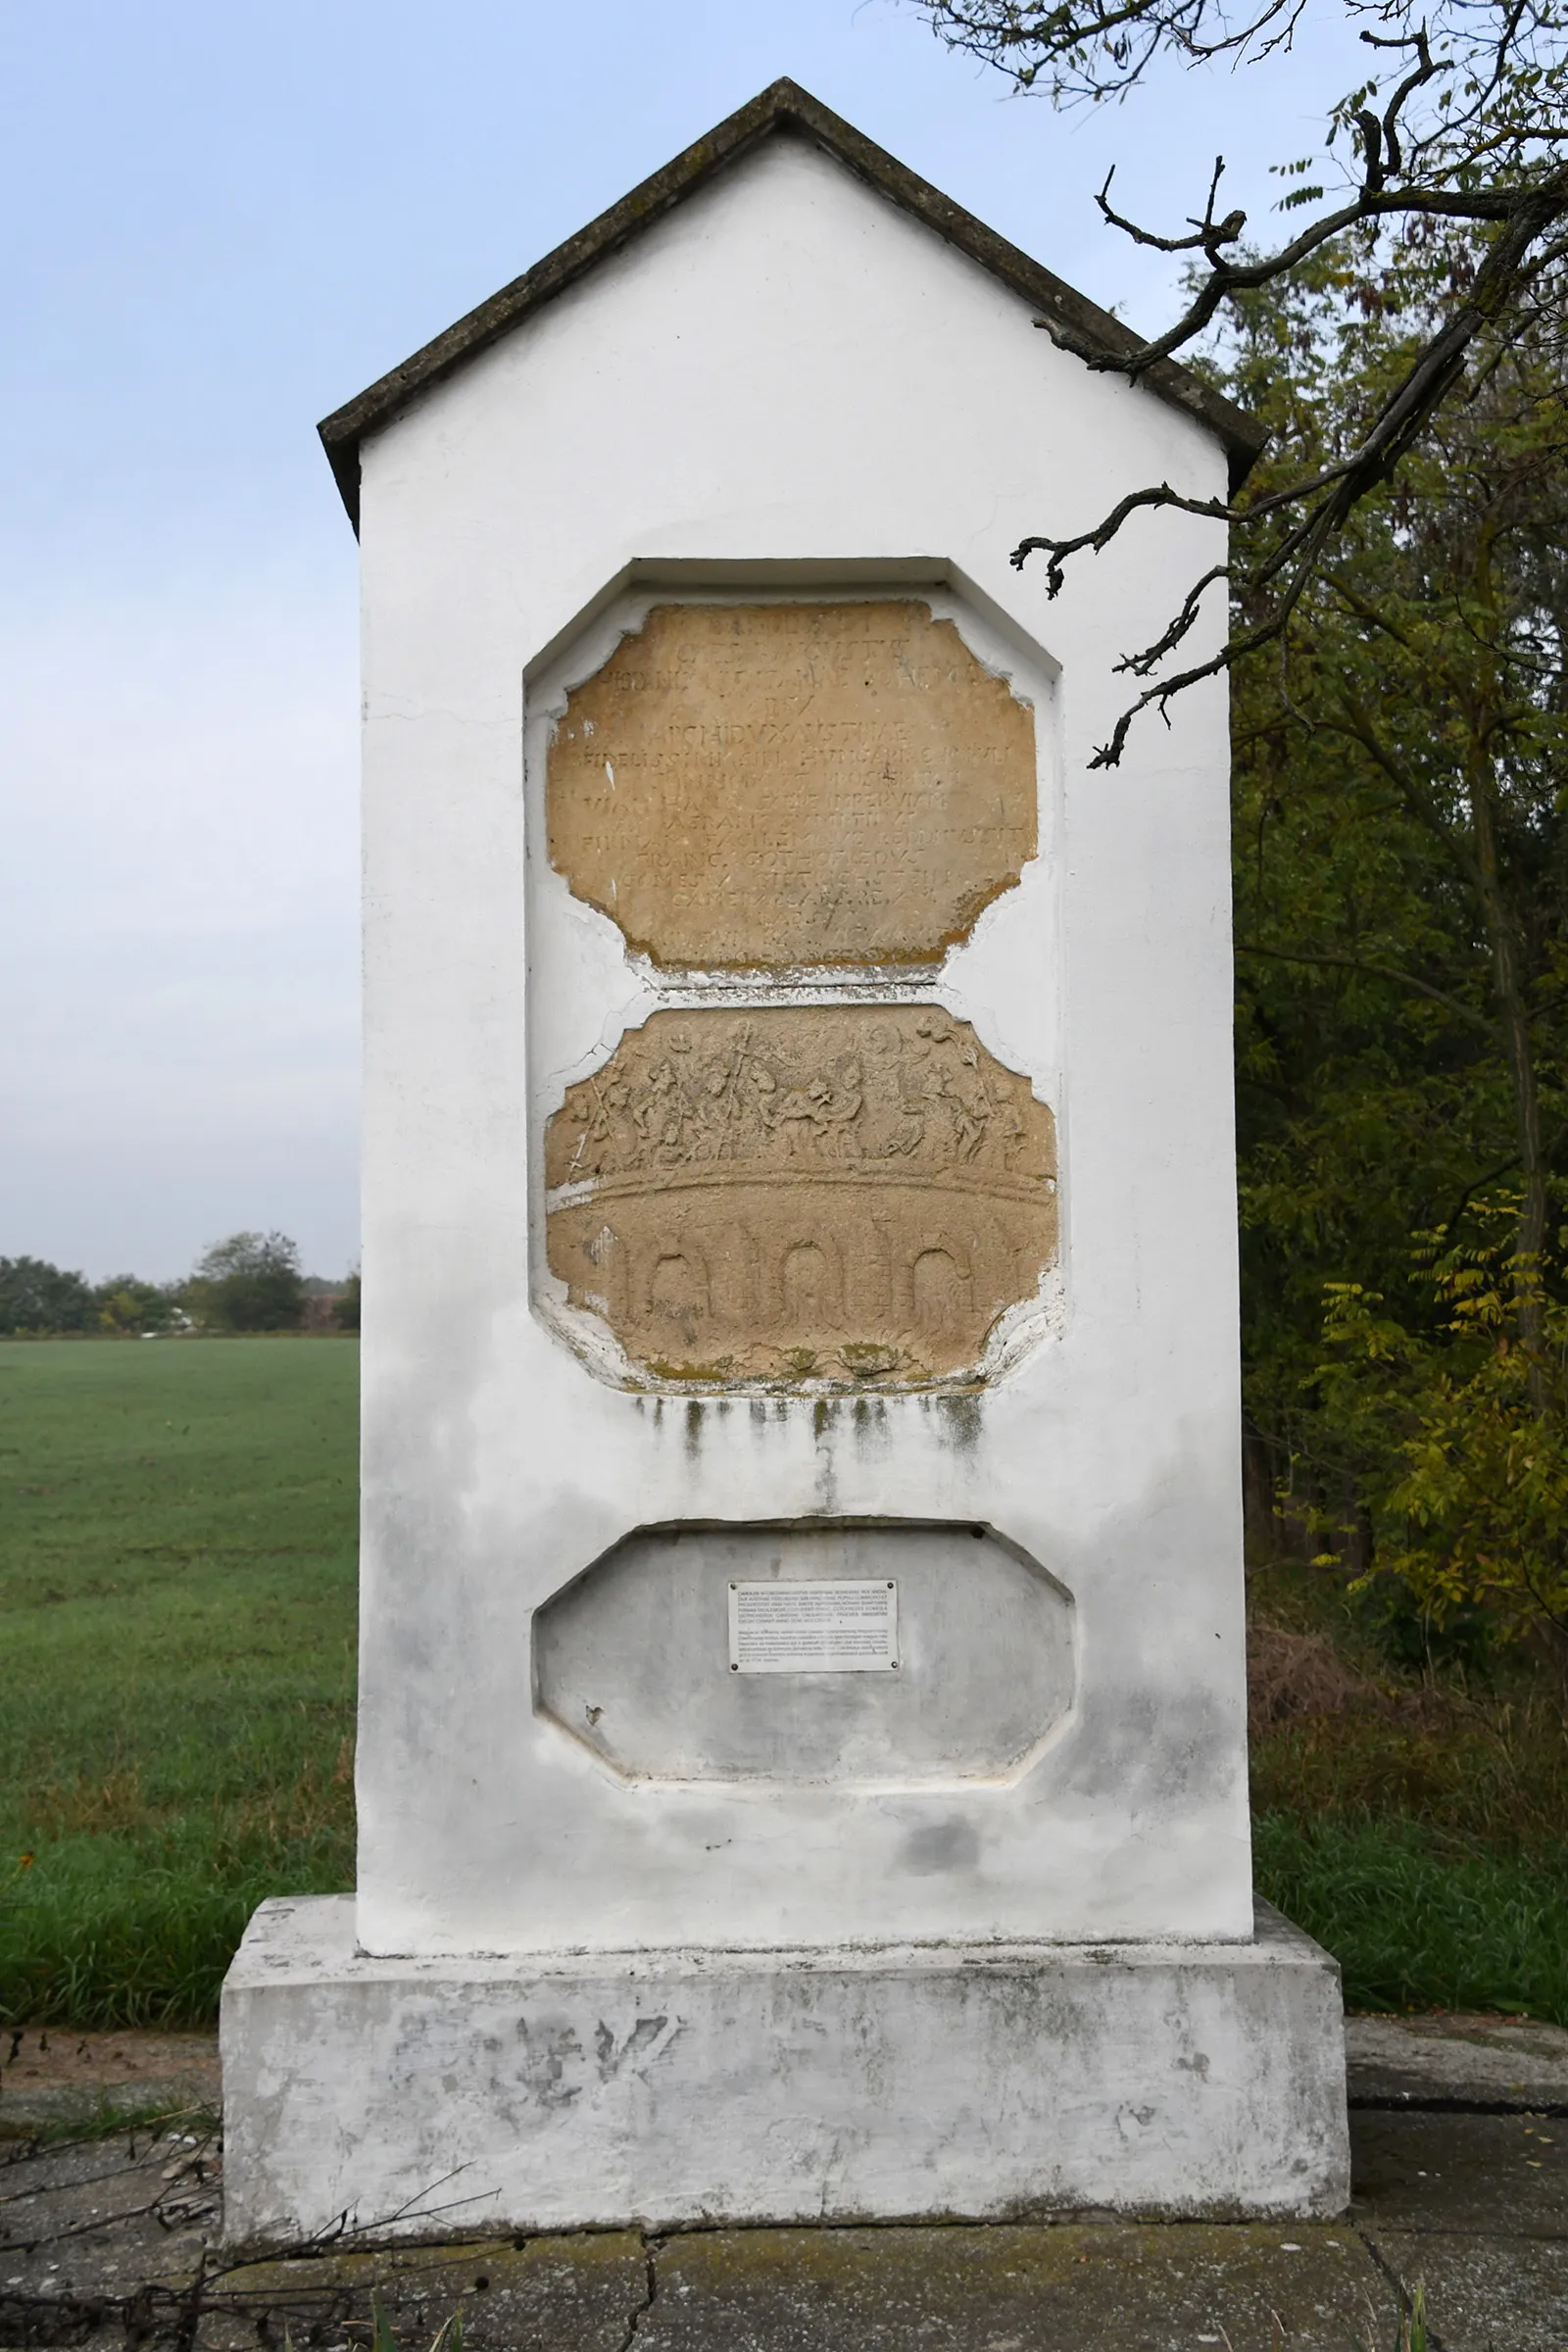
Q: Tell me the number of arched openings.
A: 3